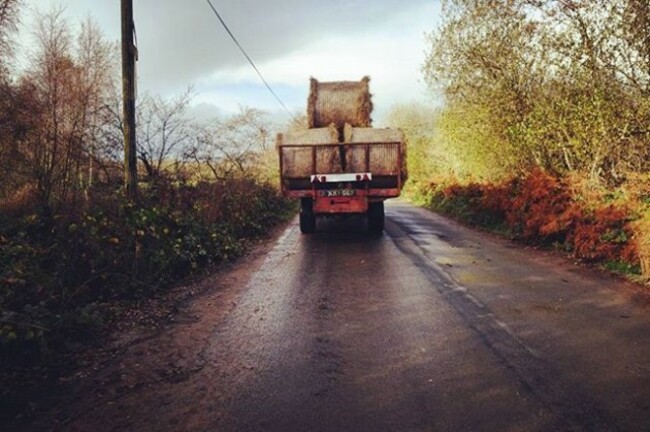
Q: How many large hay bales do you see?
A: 3